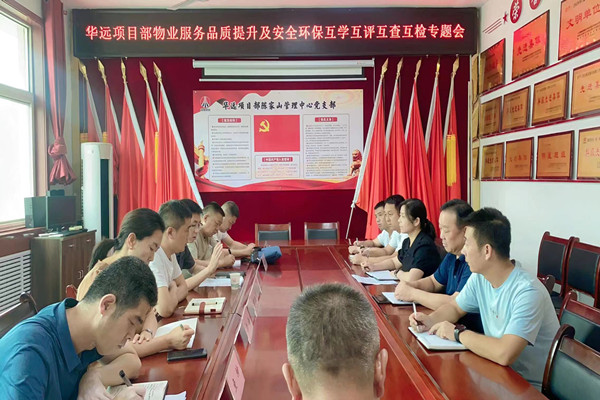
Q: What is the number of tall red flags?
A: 10